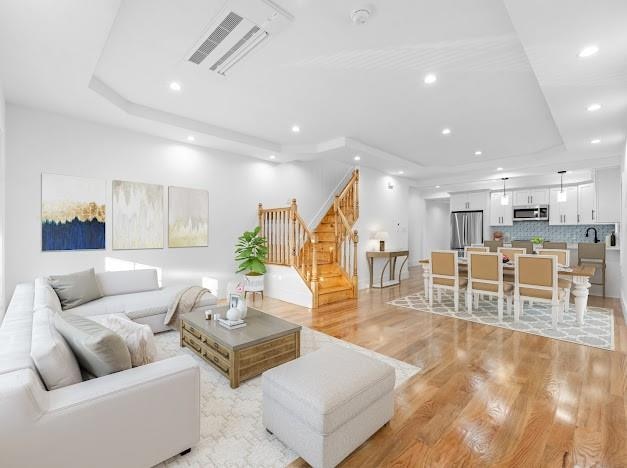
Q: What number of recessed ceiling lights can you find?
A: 14